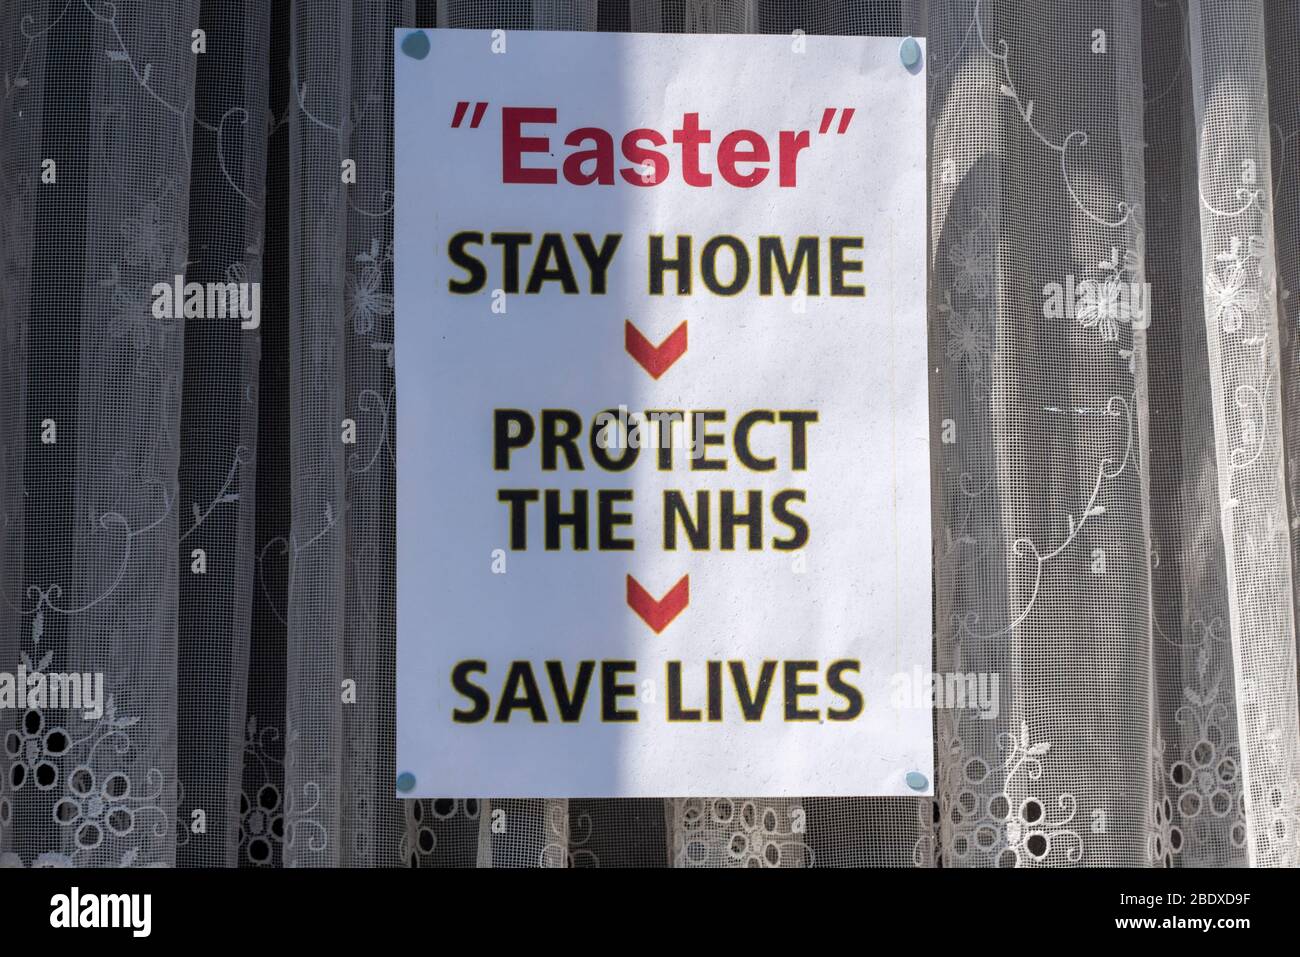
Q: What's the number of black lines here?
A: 4